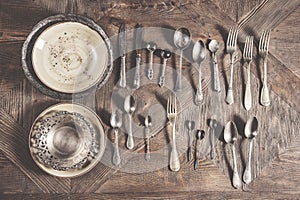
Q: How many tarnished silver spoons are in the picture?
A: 13